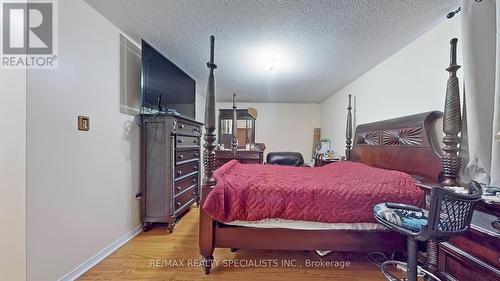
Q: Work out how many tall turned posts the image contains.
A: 4